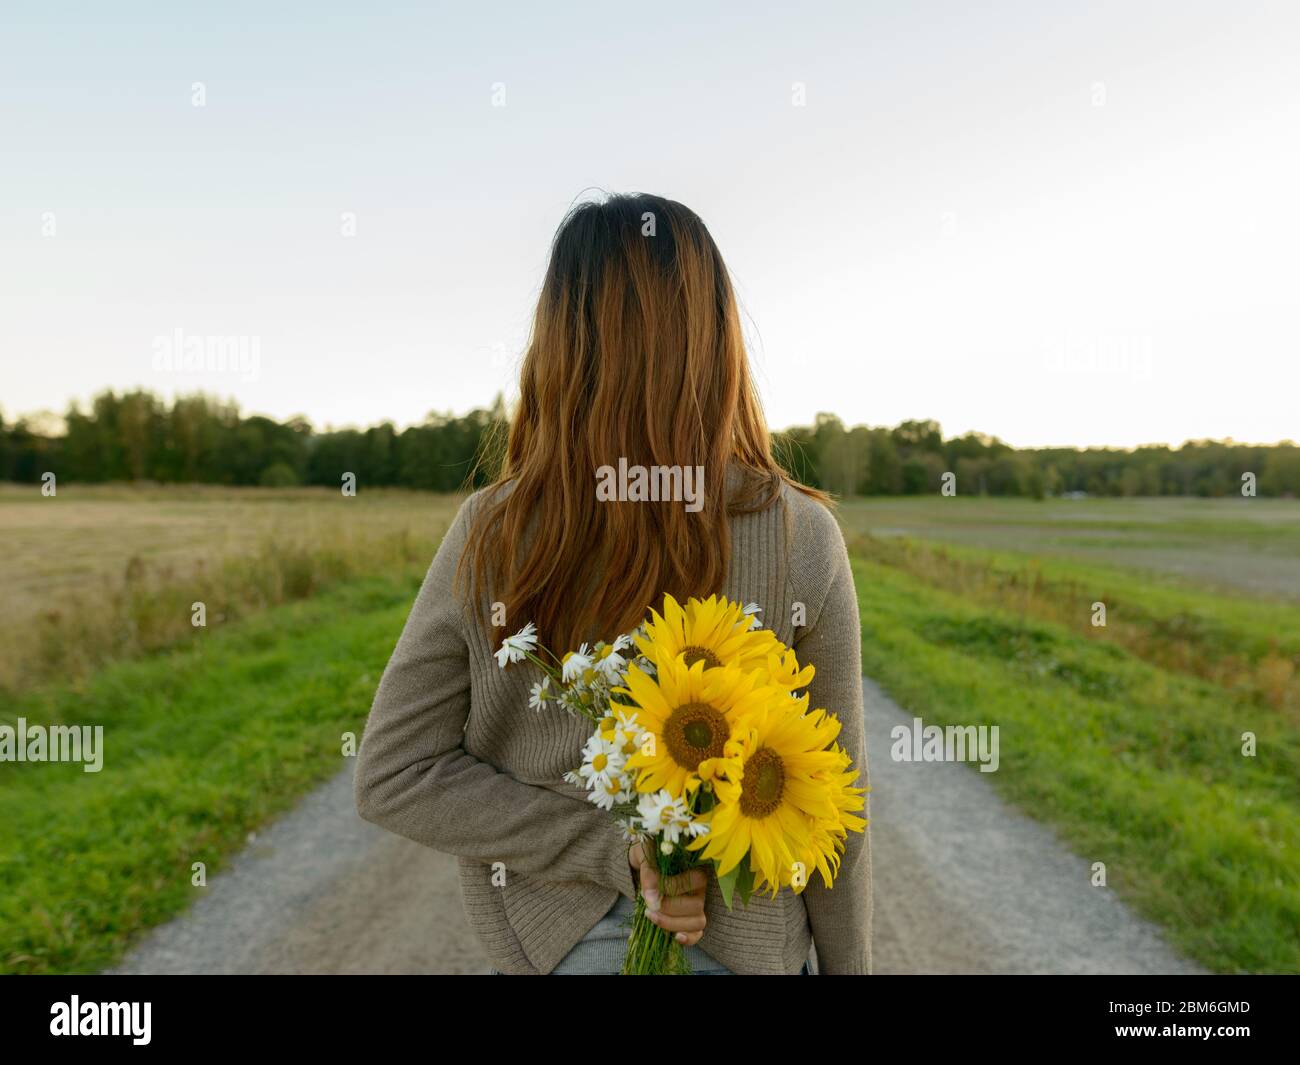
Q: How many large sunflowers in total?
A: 3